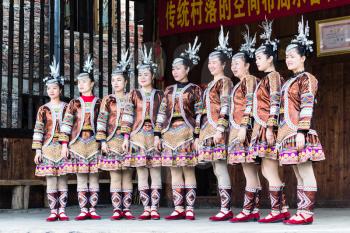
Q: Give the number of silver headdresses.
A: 9